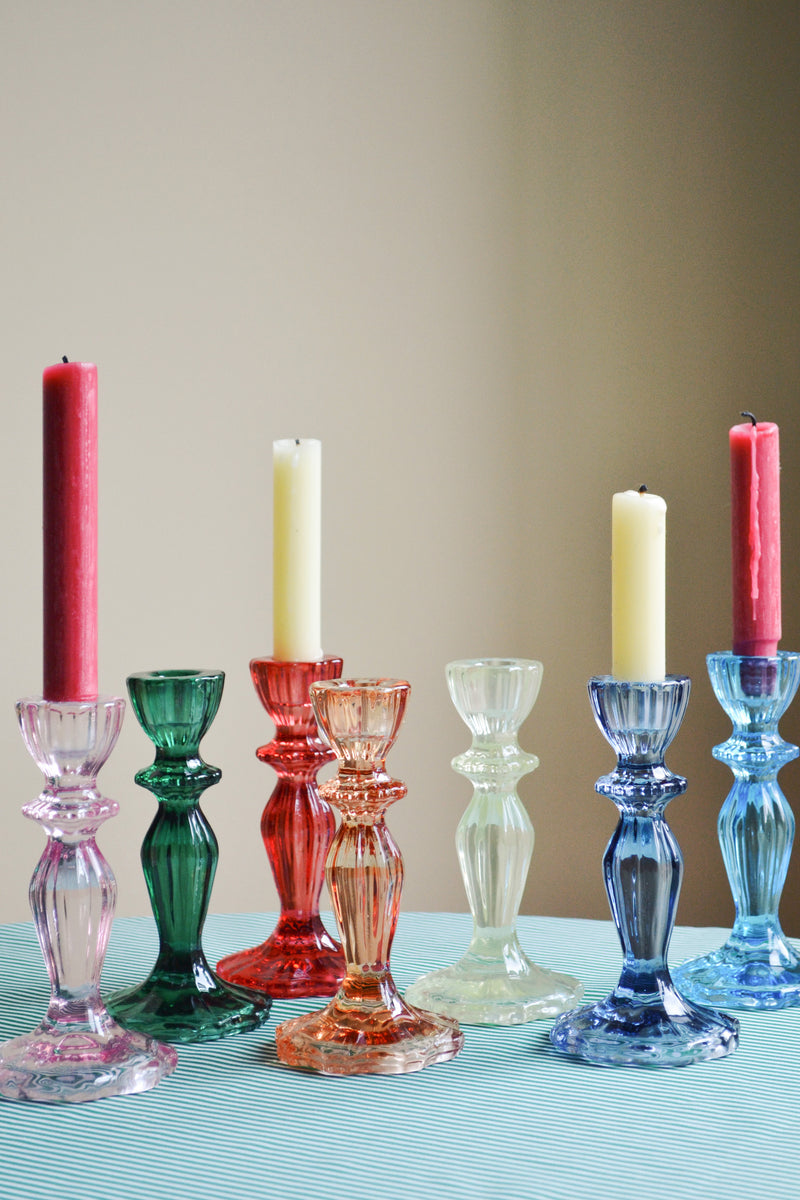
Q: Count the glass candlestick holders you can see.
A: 7